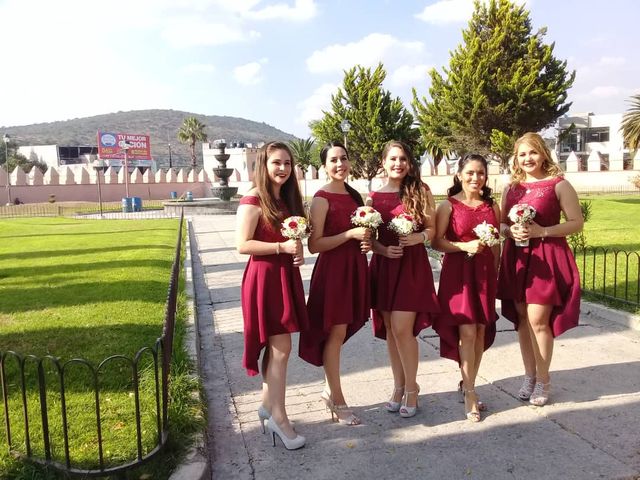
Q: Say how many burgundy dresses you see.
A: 5